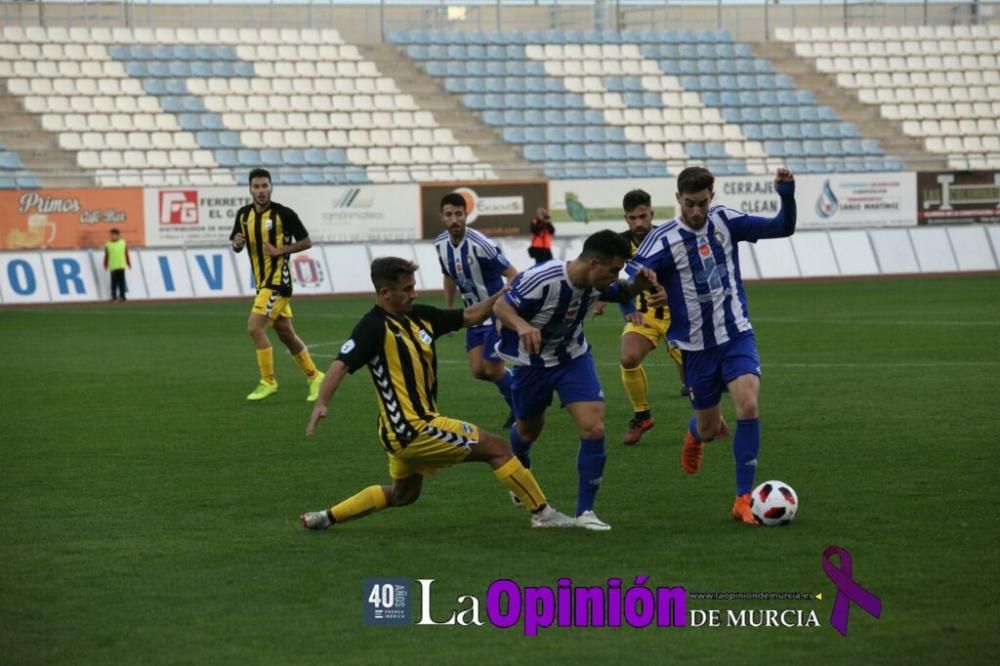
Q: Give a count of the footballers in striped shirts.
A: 6